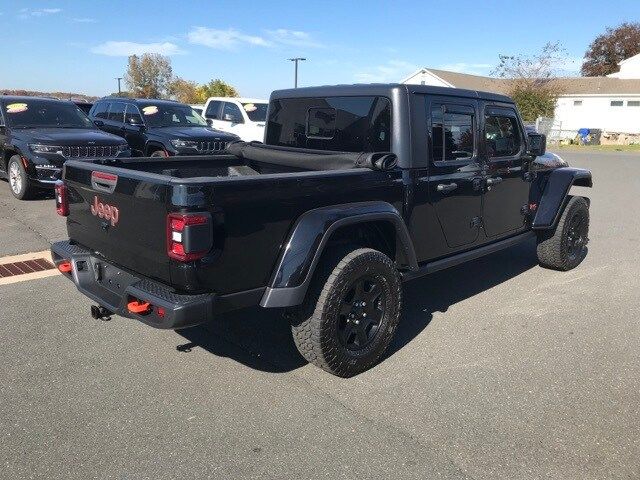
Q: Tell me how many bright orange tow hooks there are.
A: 2